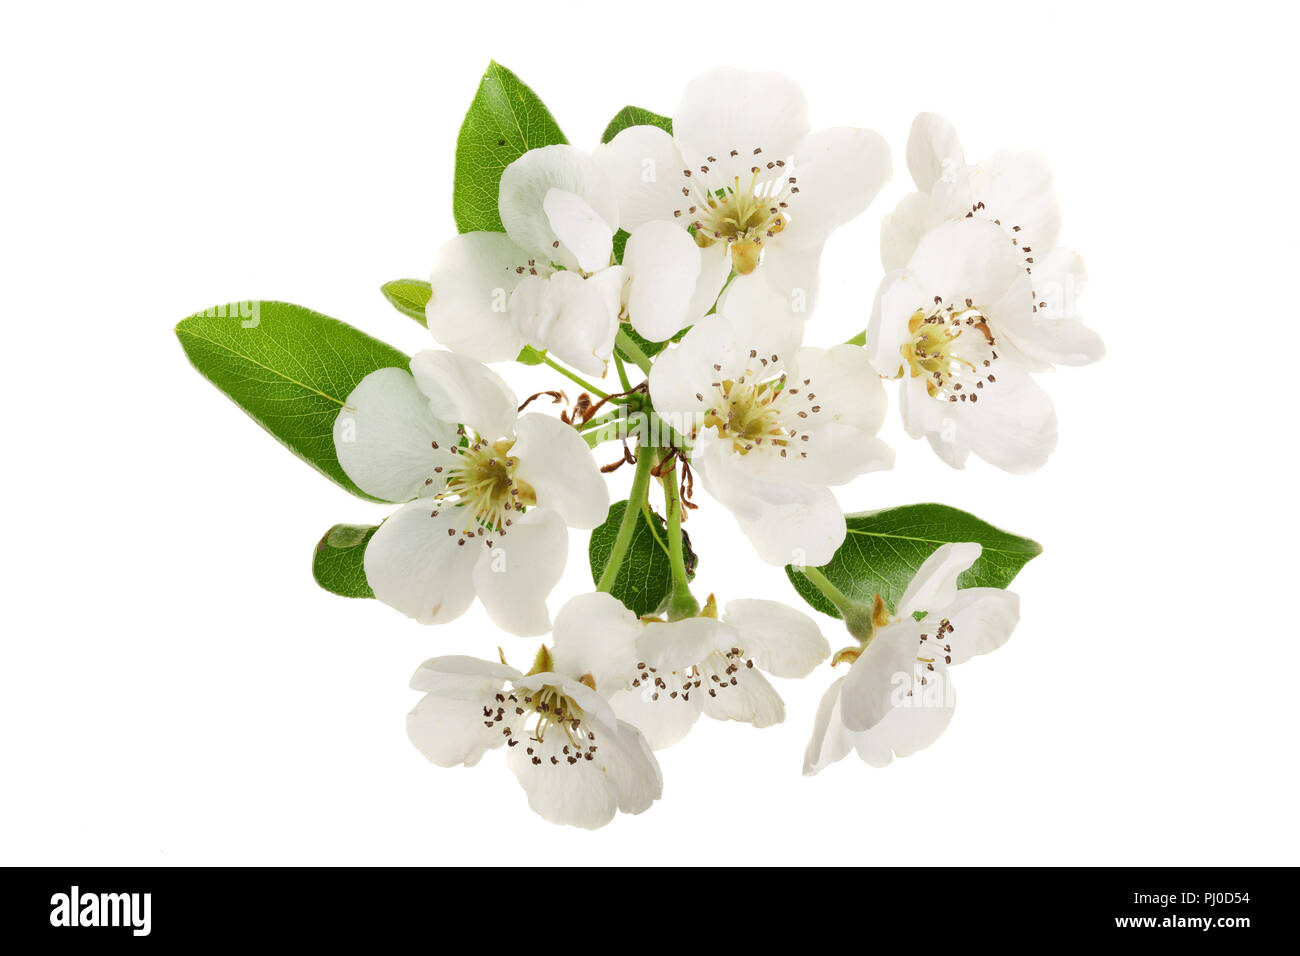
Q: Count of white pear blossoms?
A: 9